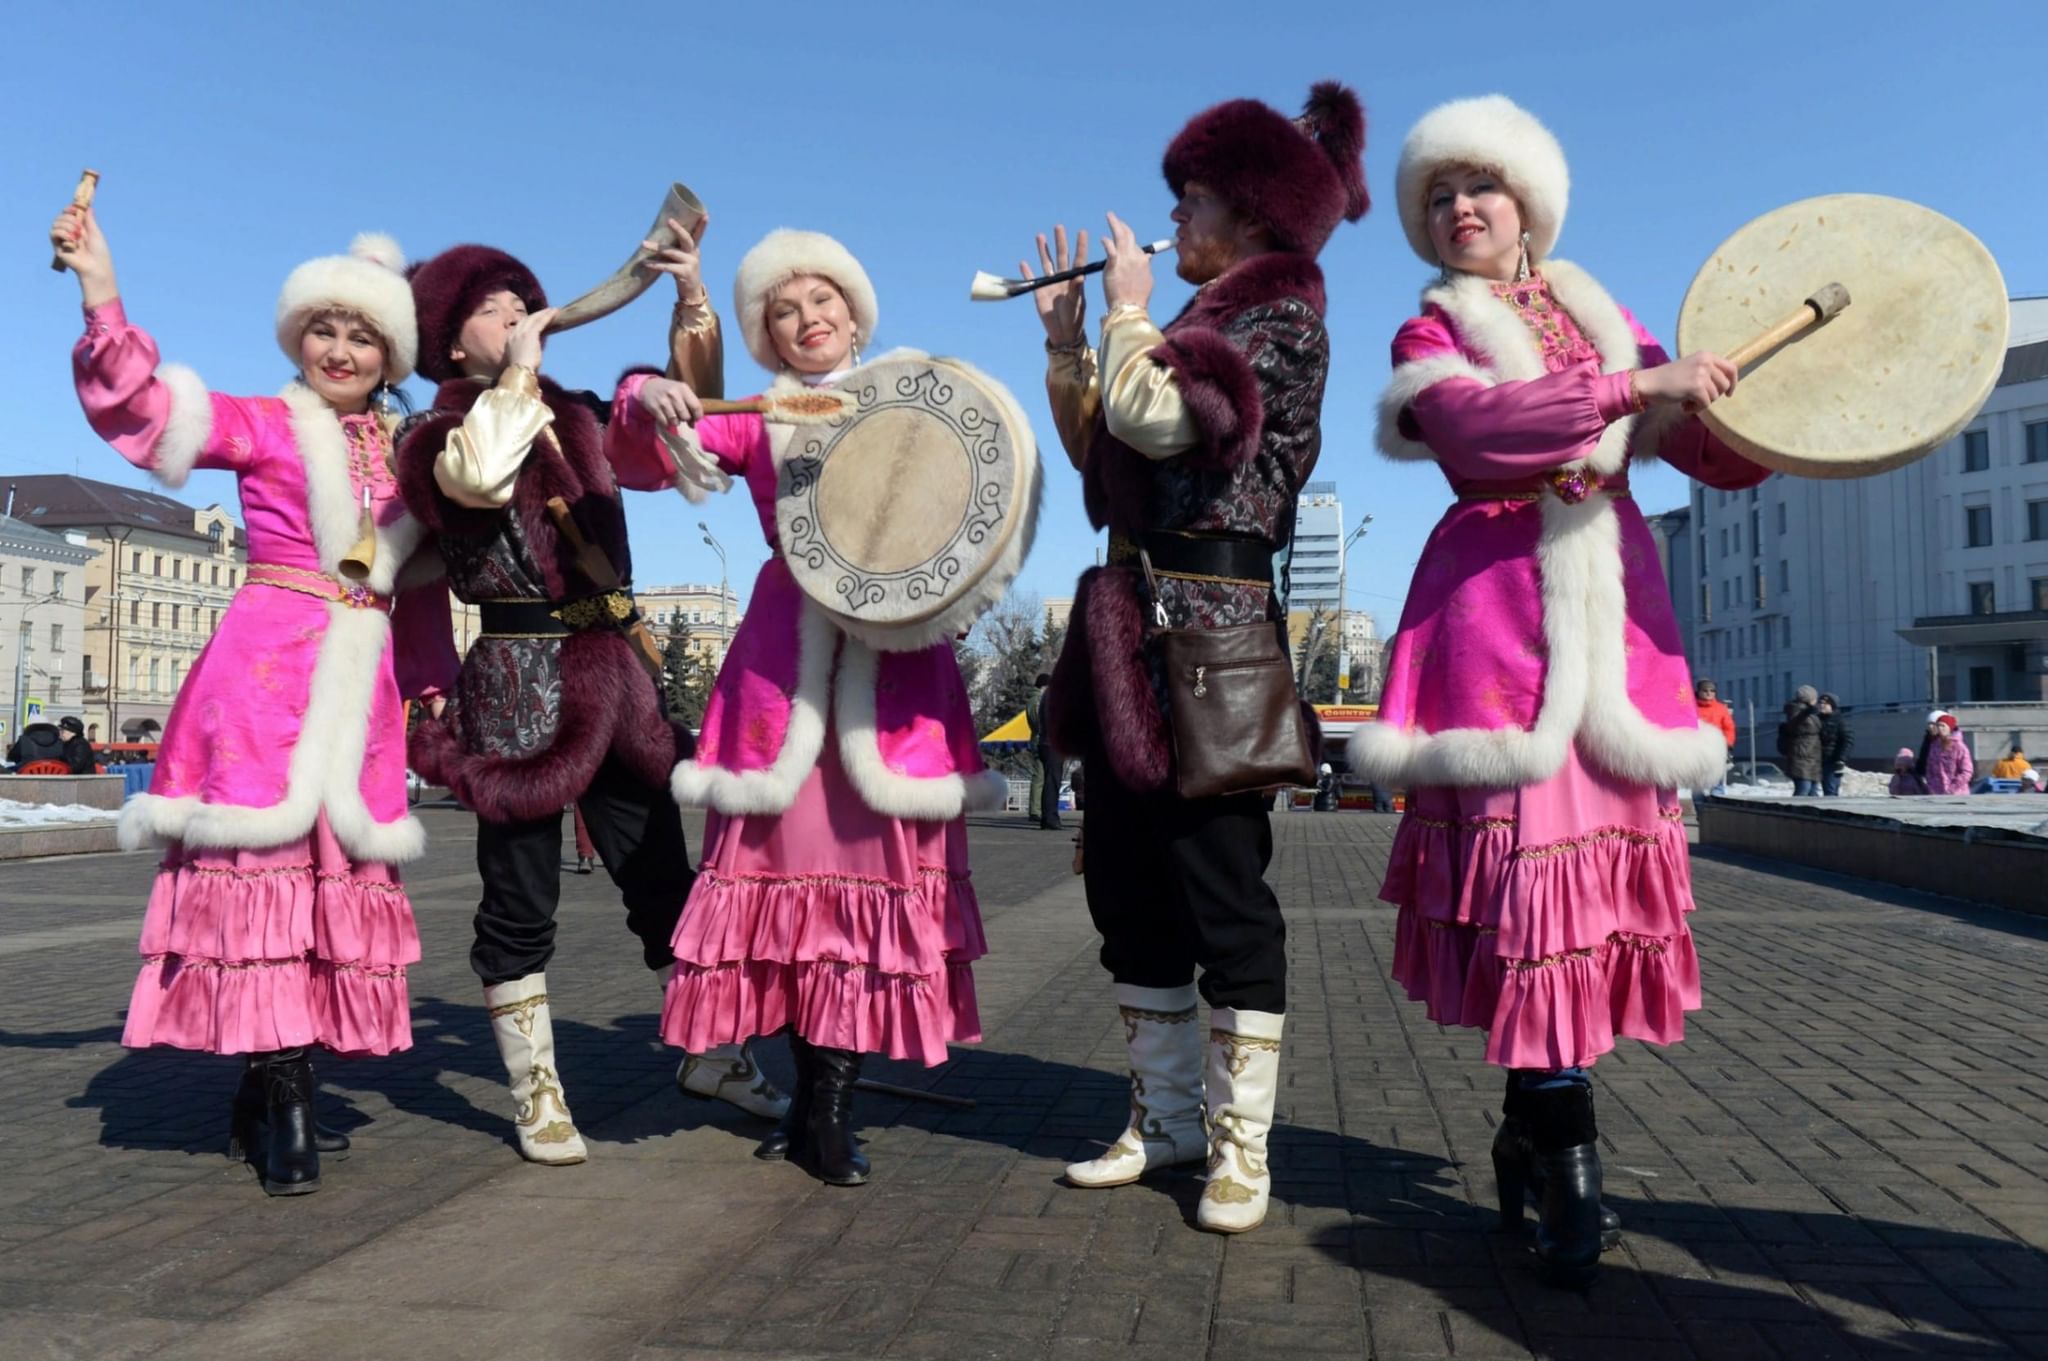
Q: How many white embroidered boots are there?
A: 4